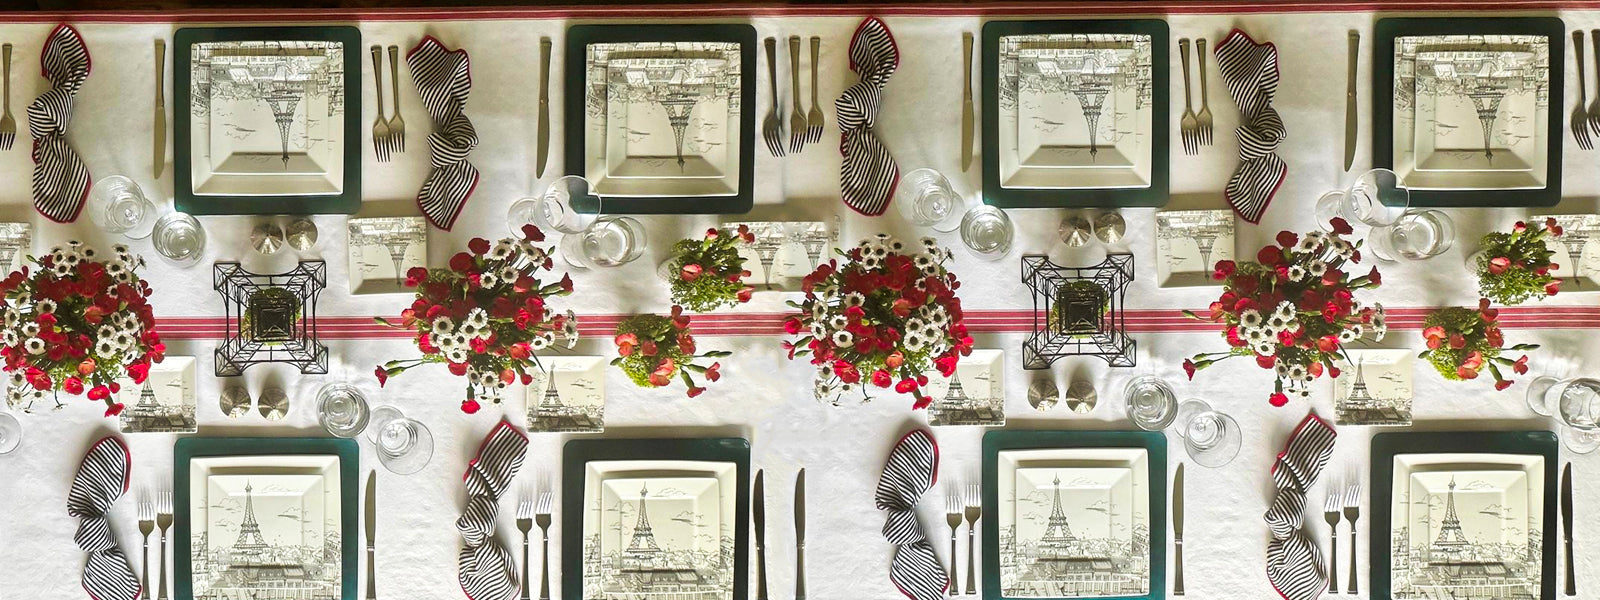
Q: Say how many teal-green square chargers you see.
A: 8